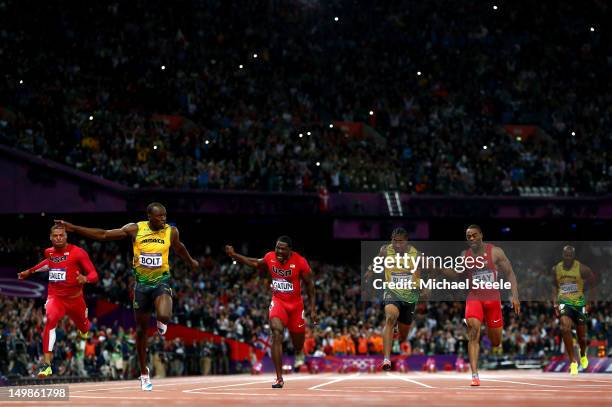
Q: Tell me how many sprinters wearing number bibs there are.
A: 6